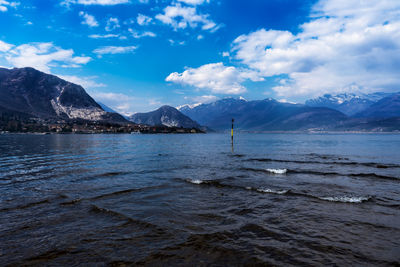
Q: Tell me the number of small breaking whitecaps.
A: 4